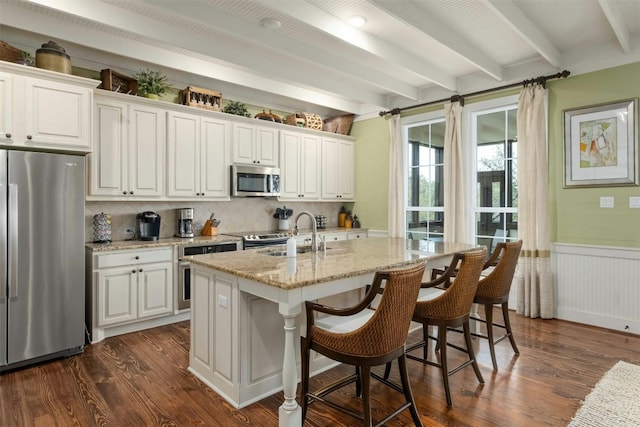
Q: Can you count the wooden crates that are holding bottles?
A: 1